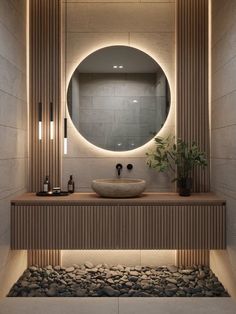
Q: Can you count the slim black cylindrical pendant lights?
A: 3